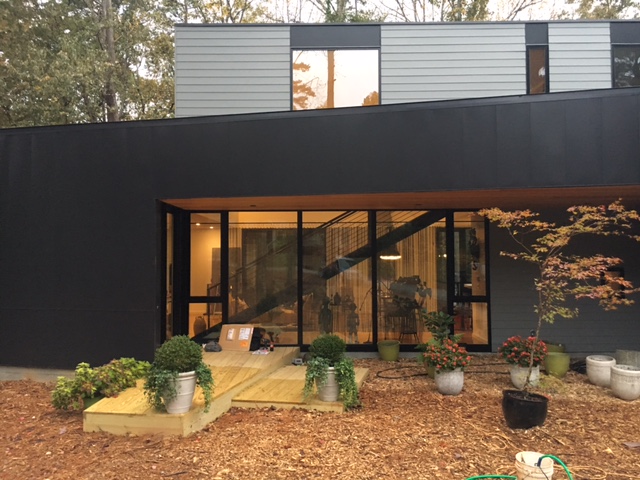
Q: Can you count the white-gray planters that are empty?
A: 2